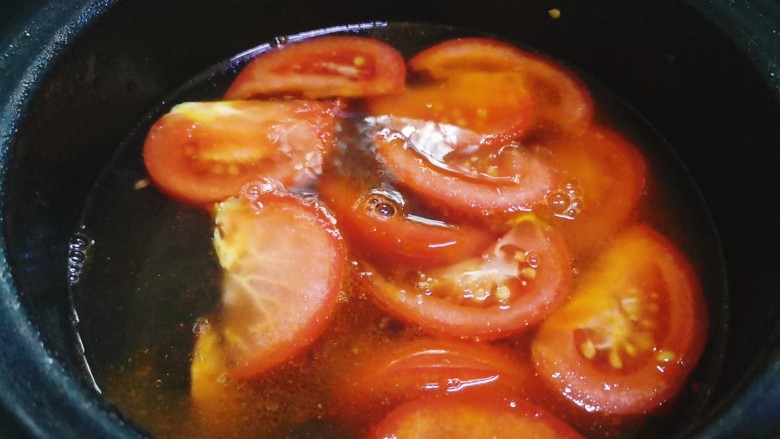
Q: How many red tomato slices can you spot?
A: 12